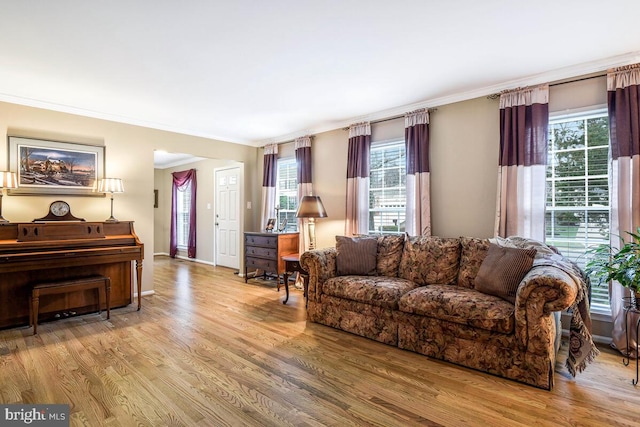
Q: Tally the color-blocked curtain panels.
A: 6